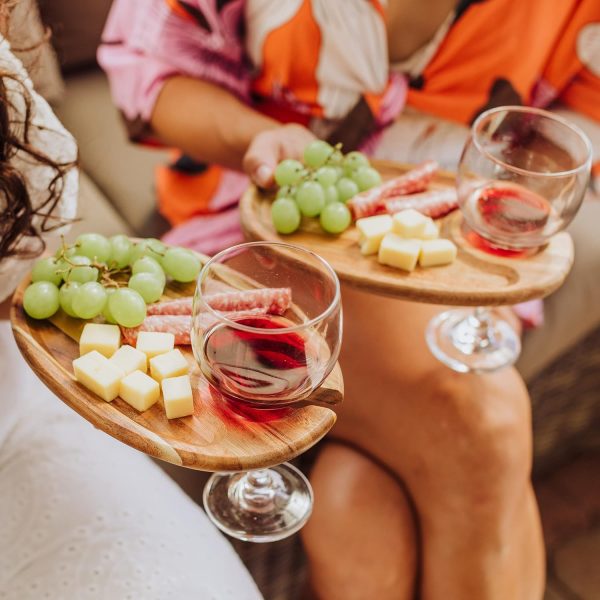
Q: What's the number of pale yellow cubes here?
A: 12